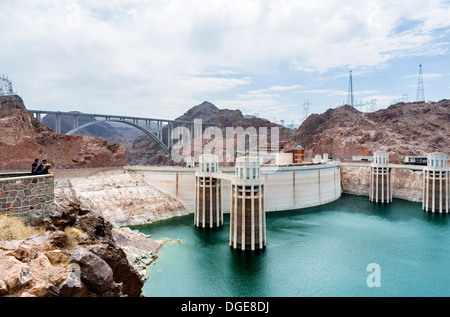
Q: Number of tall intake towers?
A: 4